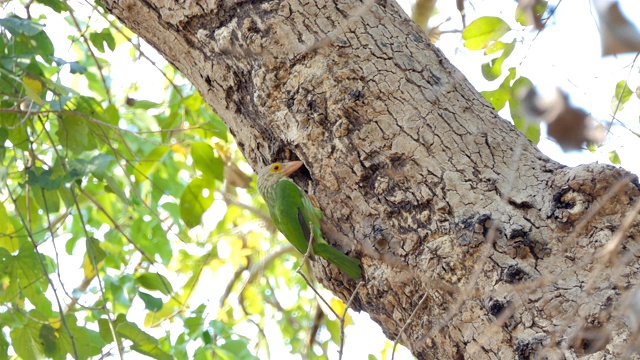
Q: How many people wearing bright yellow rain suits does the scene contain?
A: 0